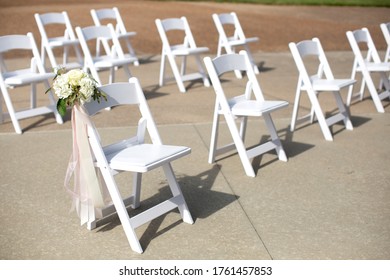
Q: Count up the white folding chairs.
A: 11